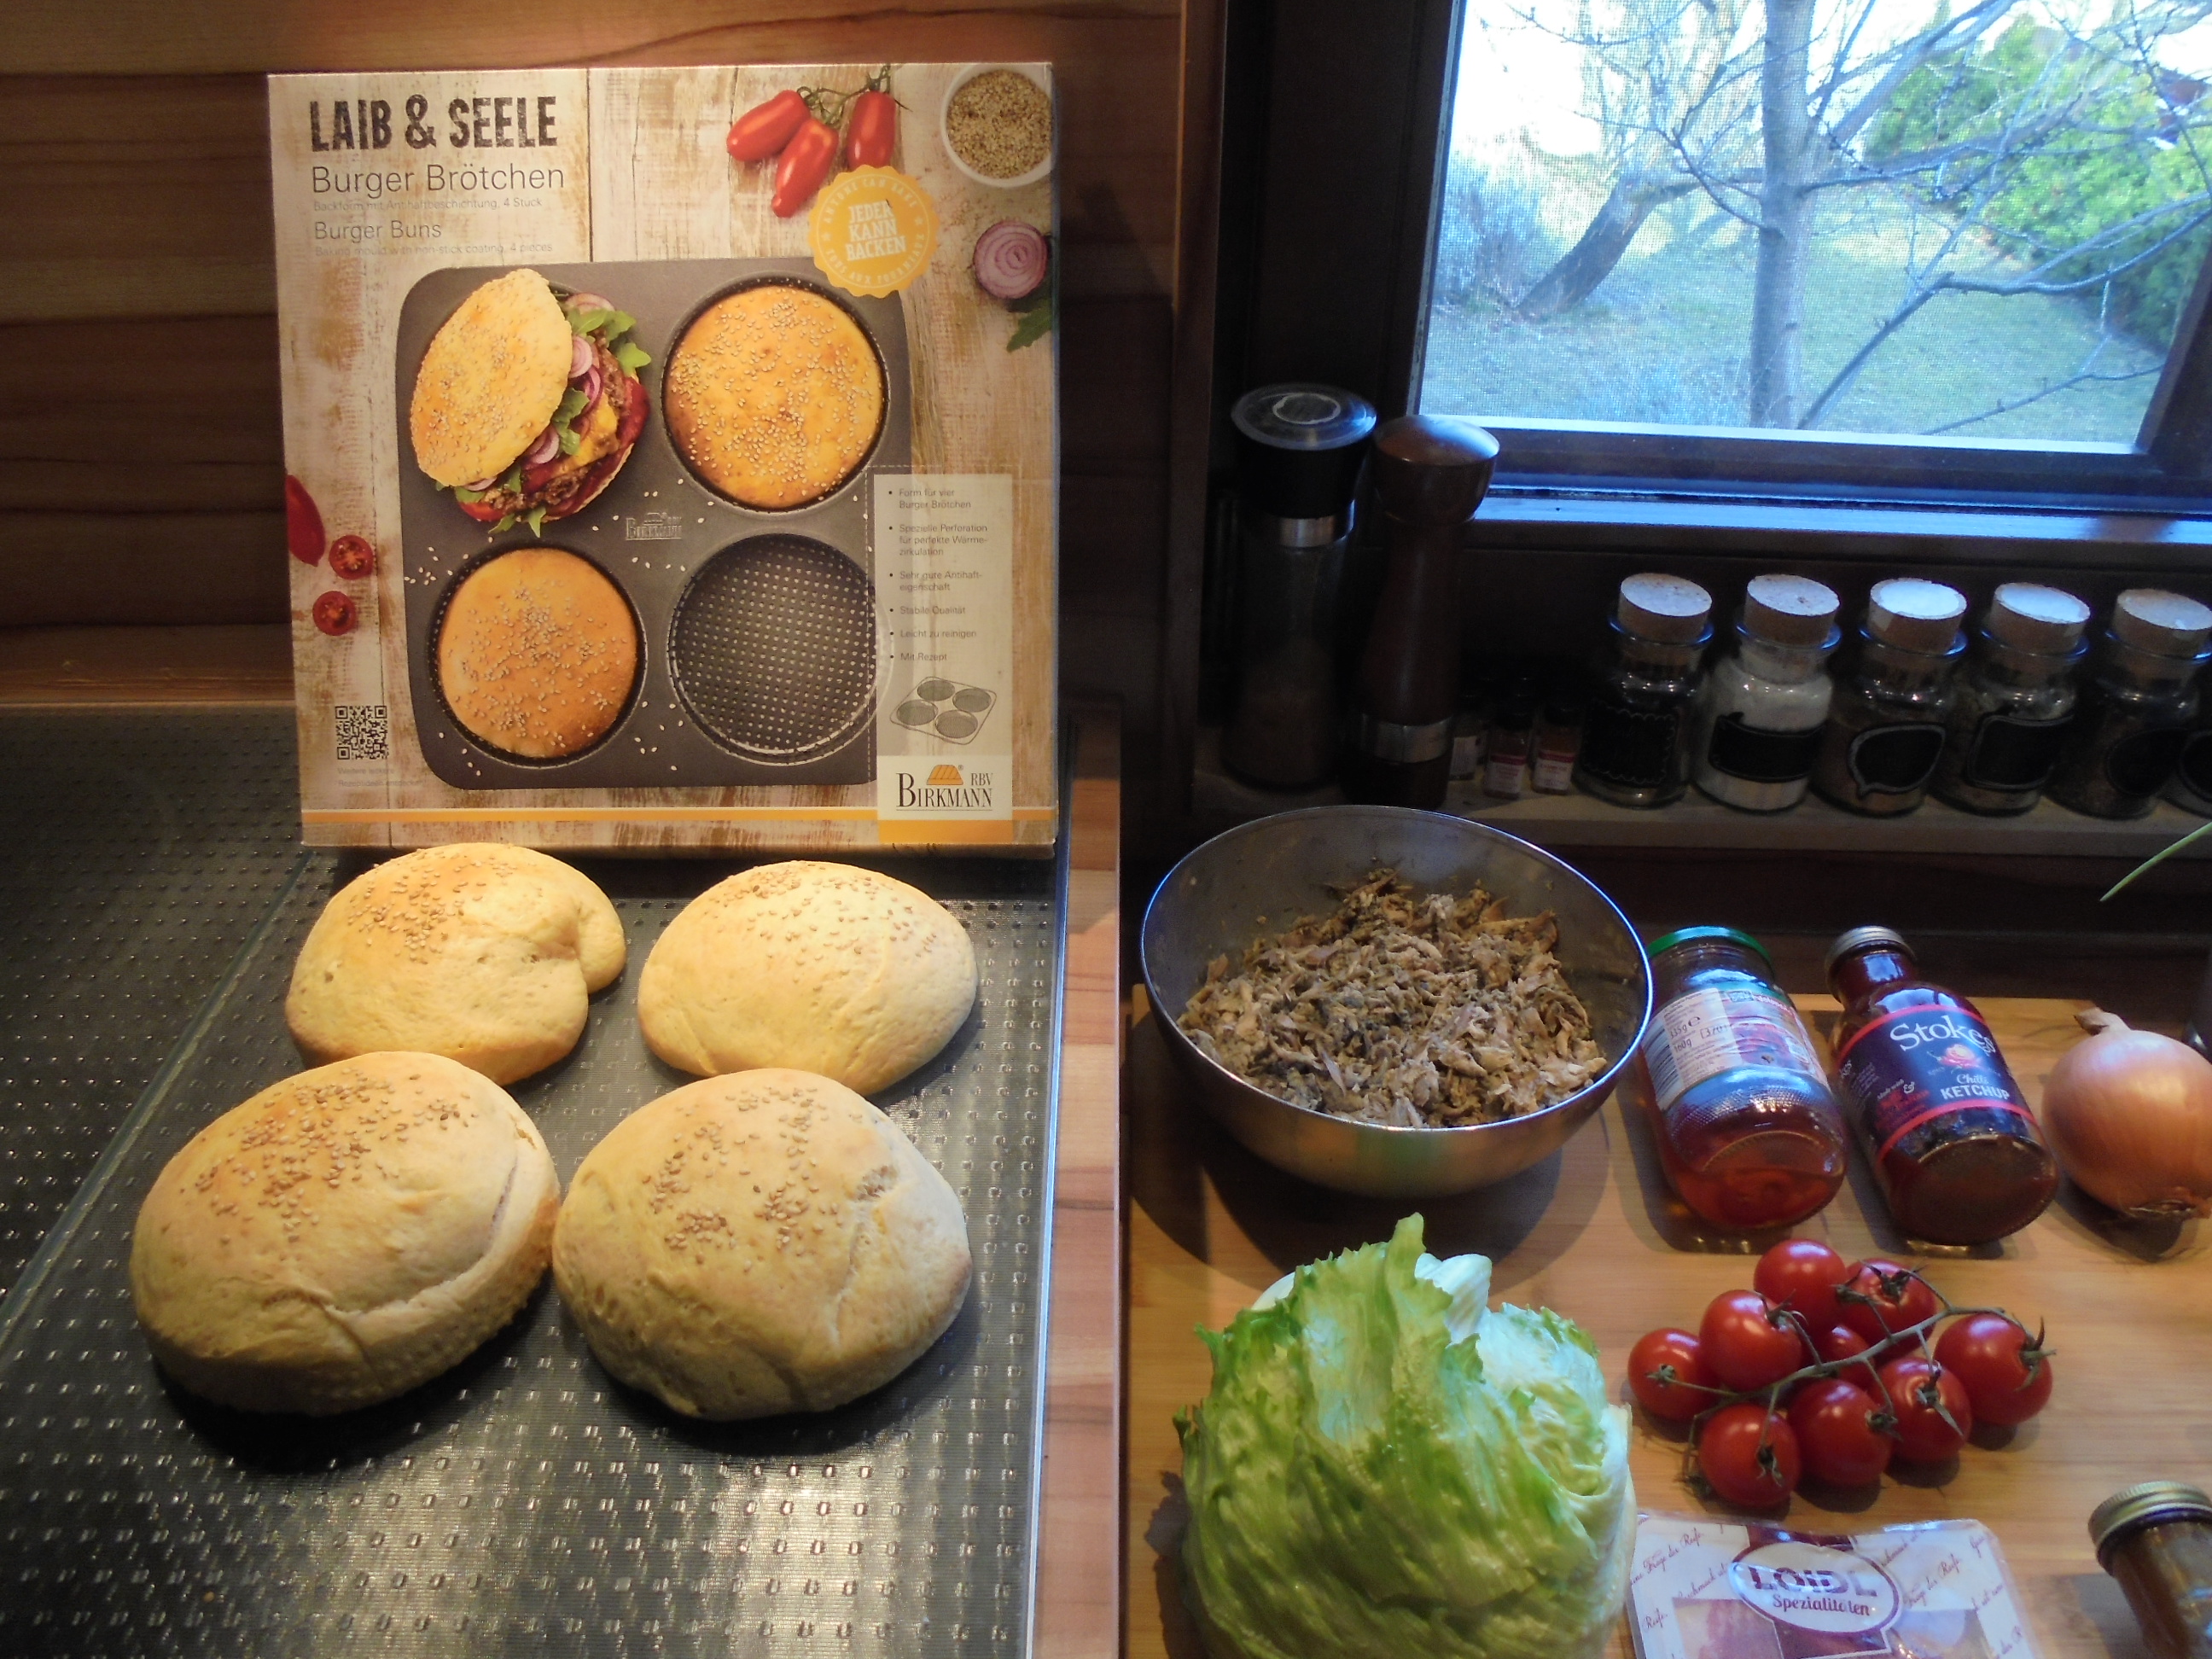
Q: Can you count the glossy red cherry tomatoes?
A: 9